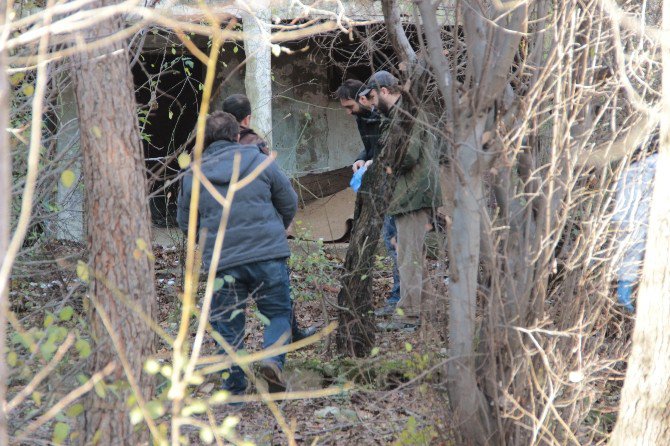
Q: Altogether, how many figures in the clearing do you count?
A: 4